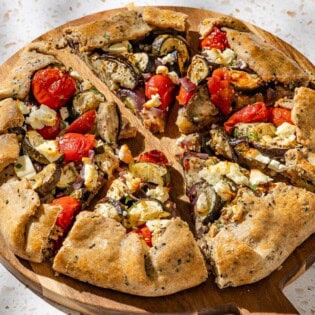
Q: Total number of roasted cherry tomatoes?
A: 13